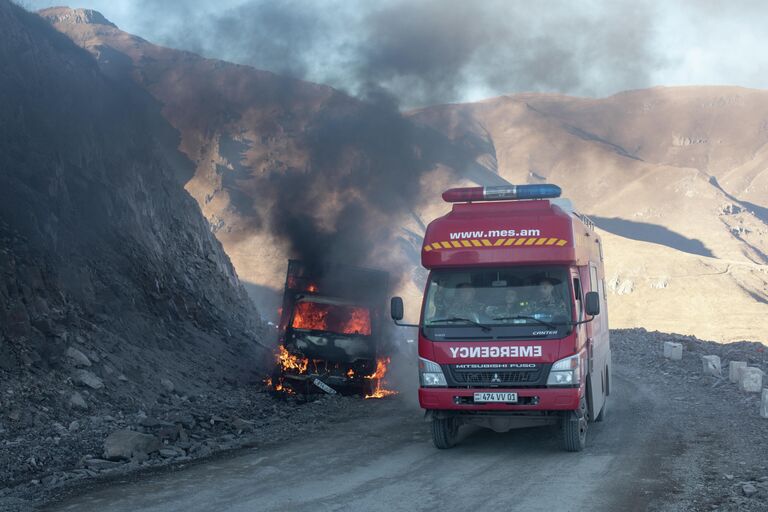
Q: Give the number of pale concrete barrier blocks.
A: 5